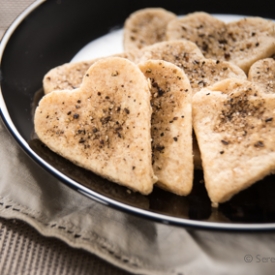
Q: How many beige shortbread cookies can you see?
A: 8